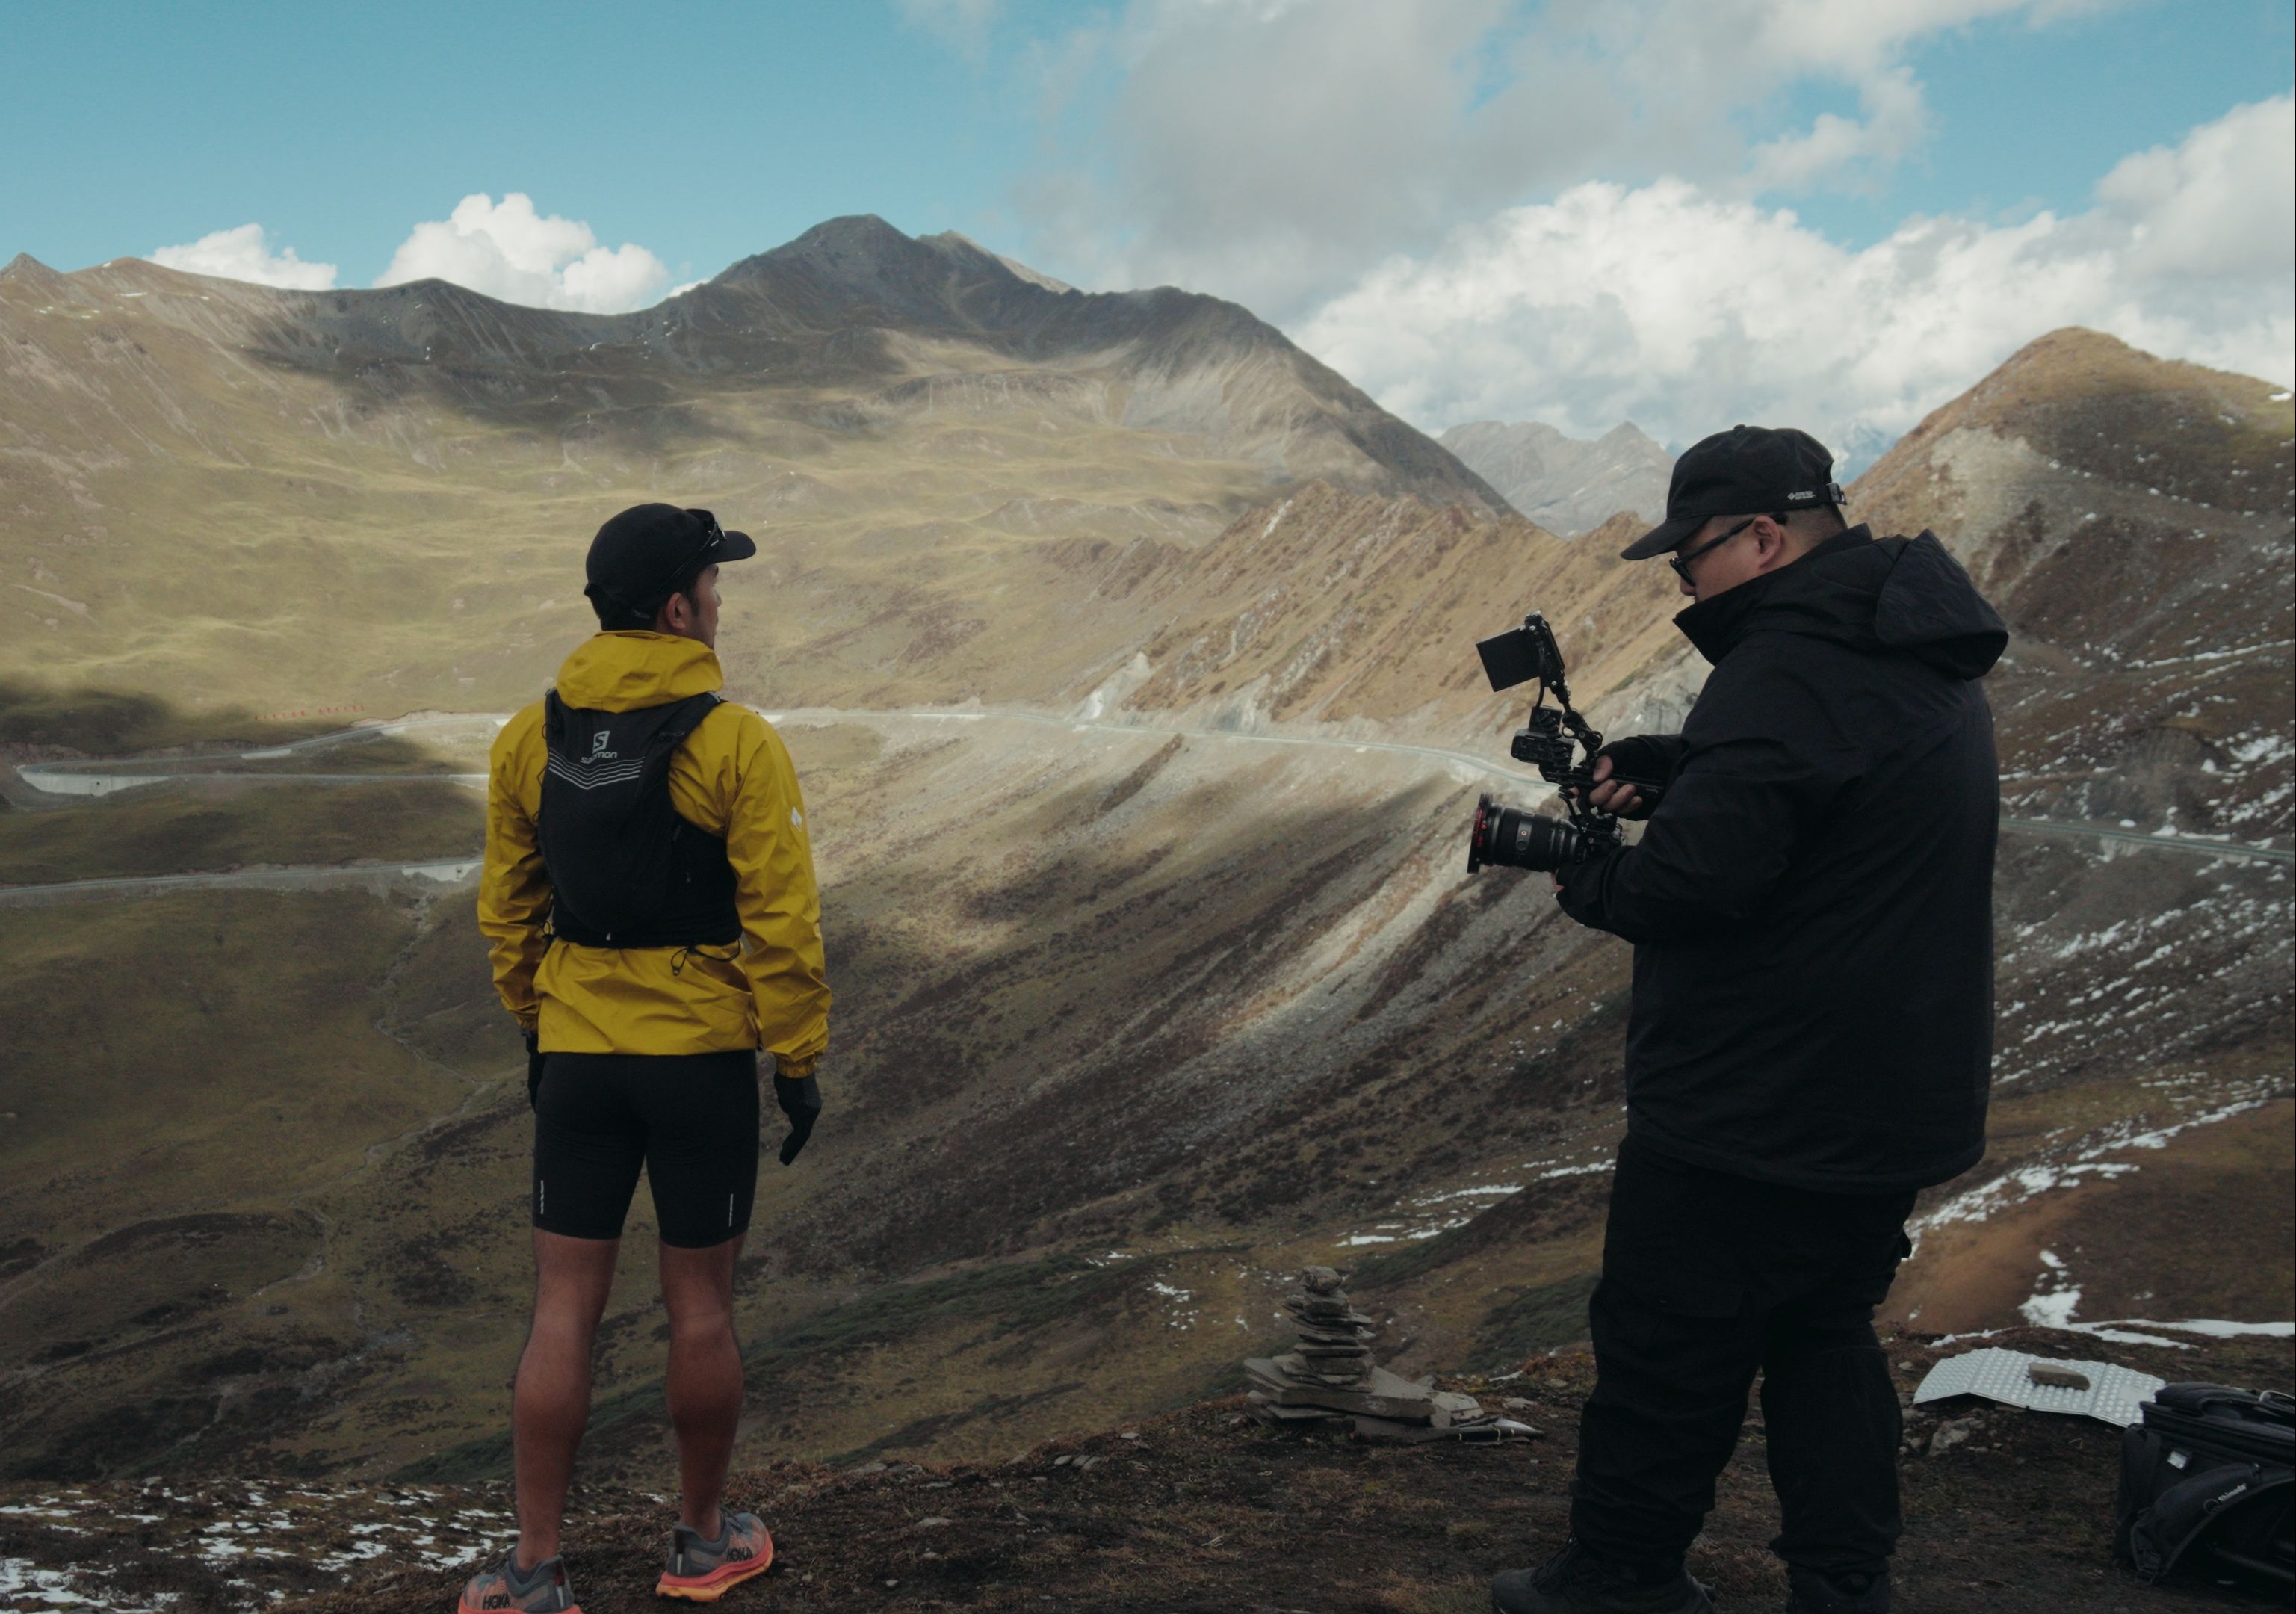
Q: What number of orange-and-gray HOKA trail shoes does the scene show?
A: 2